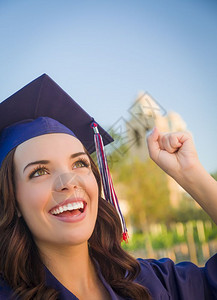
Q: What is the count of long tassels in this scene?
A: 1